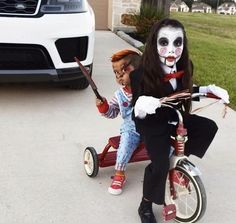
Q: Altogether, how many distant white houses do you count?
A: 3